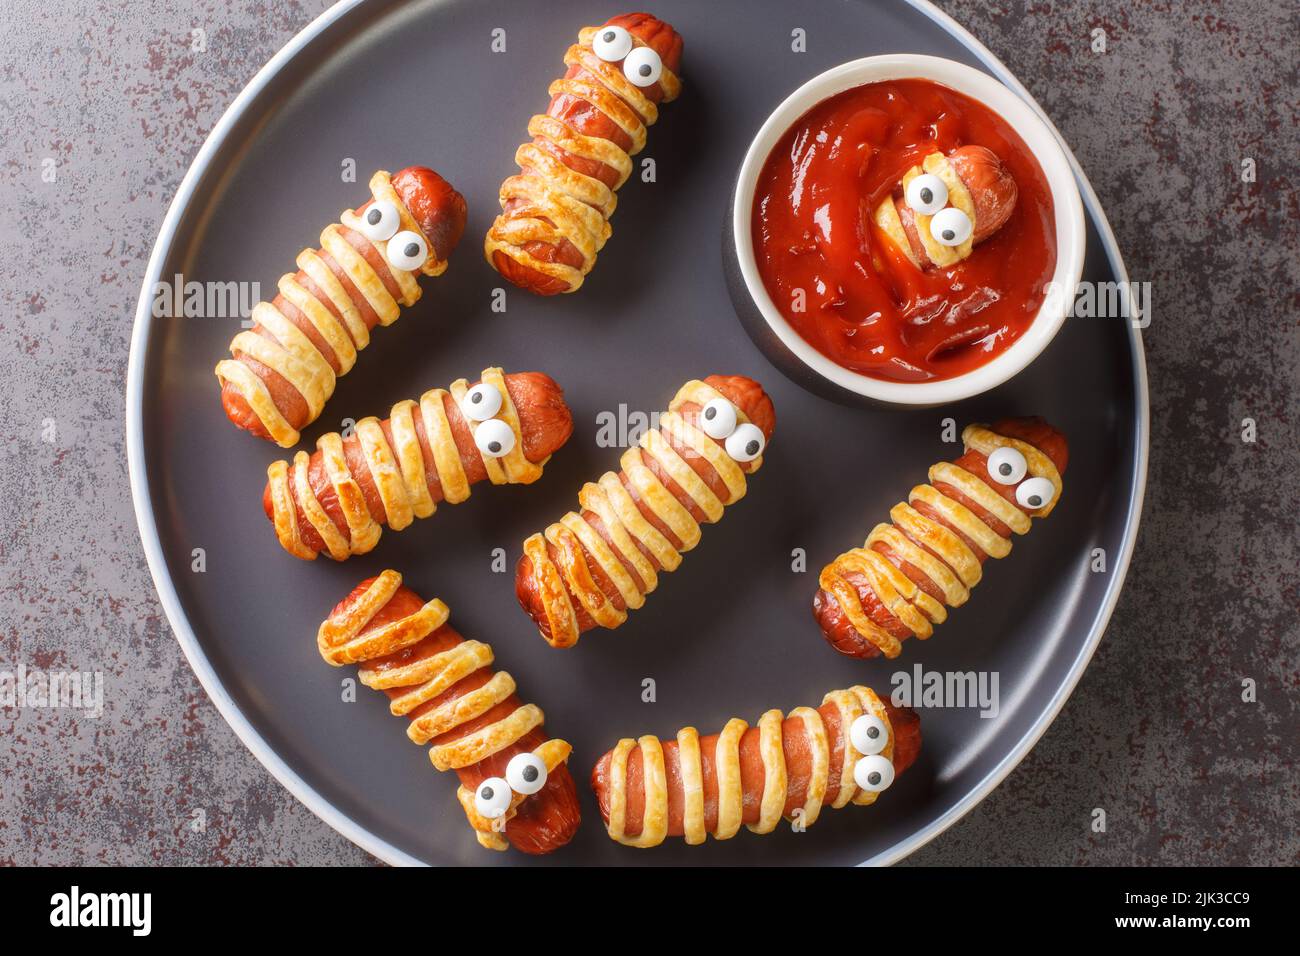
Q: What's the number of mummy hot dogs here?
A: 8